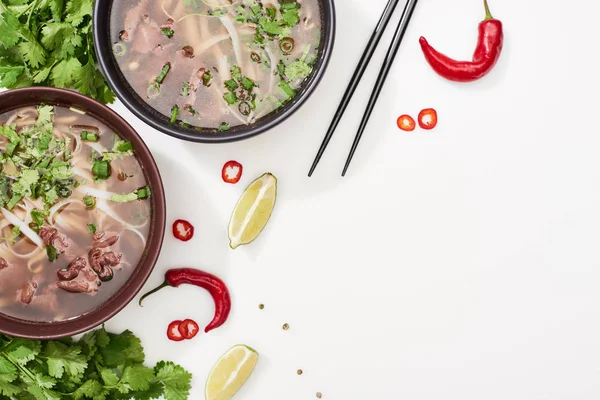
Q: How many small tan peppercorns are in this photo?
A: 4